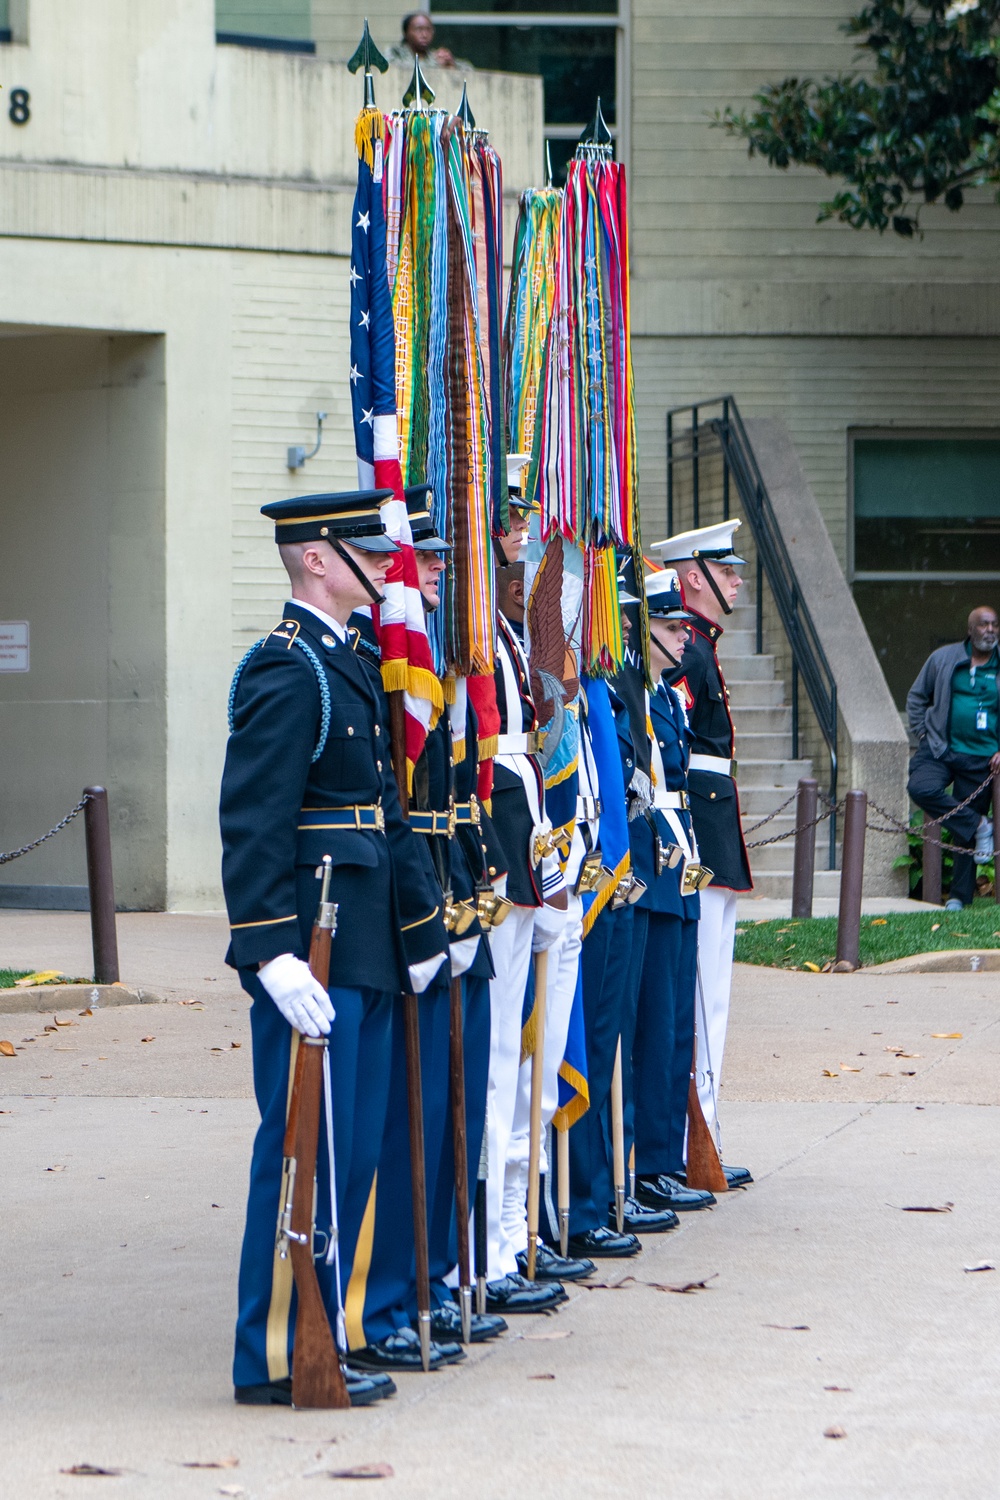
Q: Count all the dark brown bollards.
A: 5